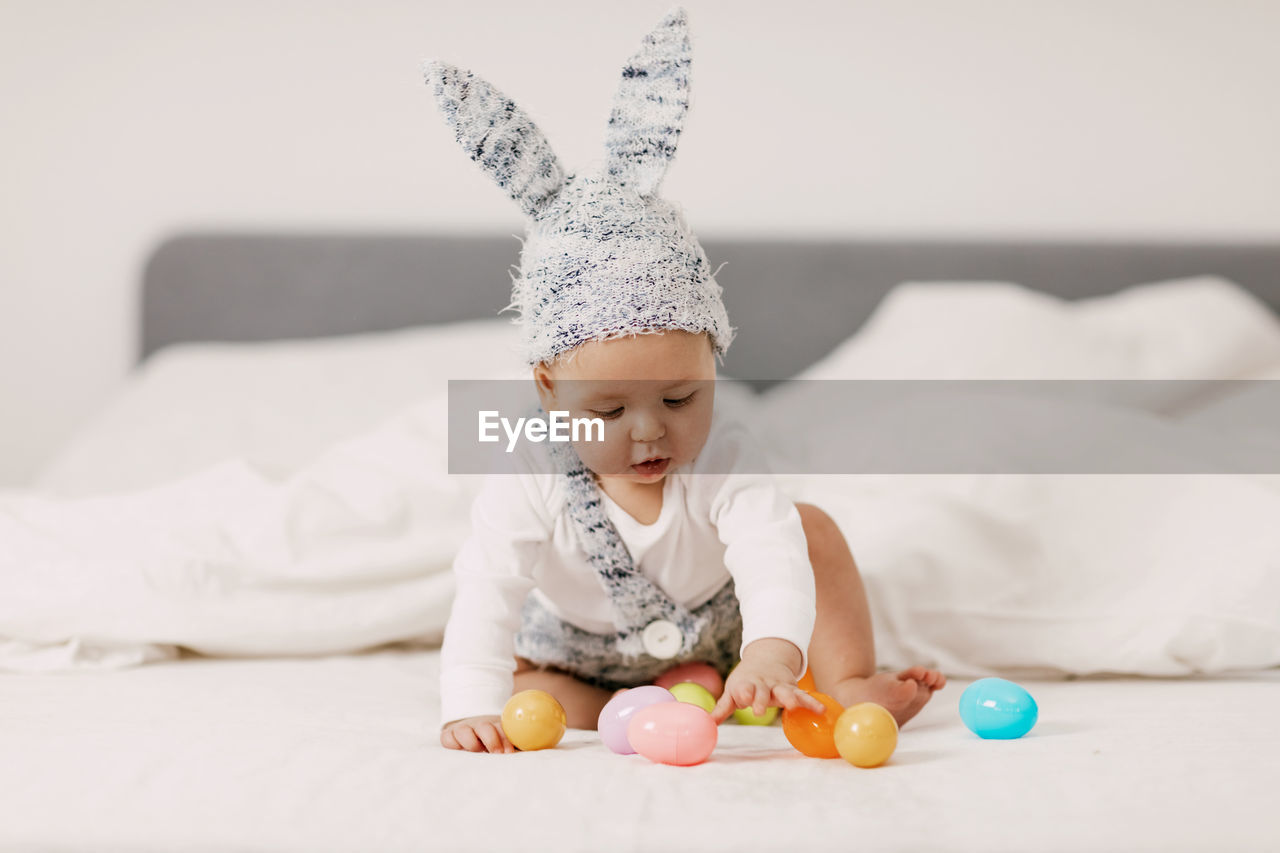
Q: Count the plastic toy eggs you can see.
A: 10